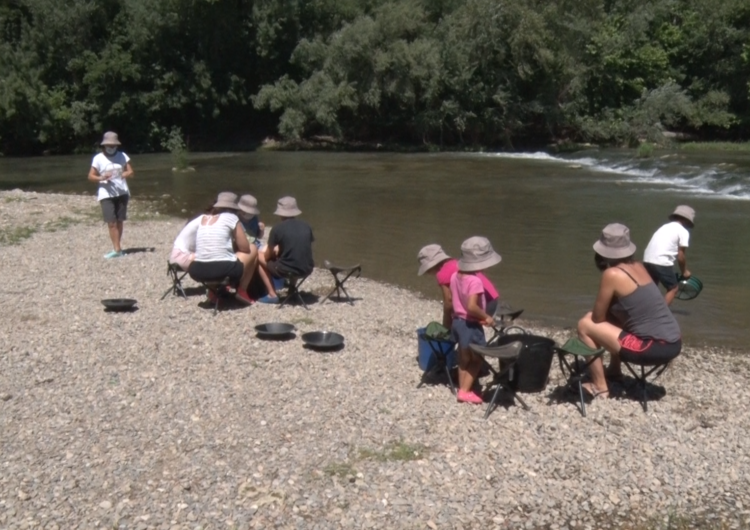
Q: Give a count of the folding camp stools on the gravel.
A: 9